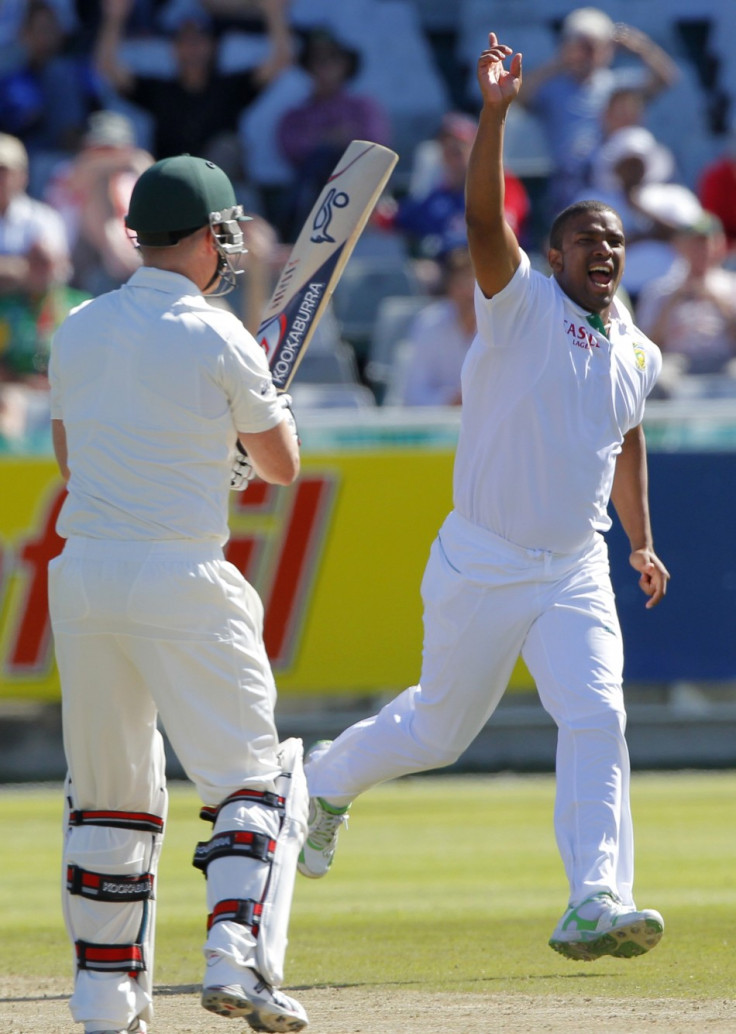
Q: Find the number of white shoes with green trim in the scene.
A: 2